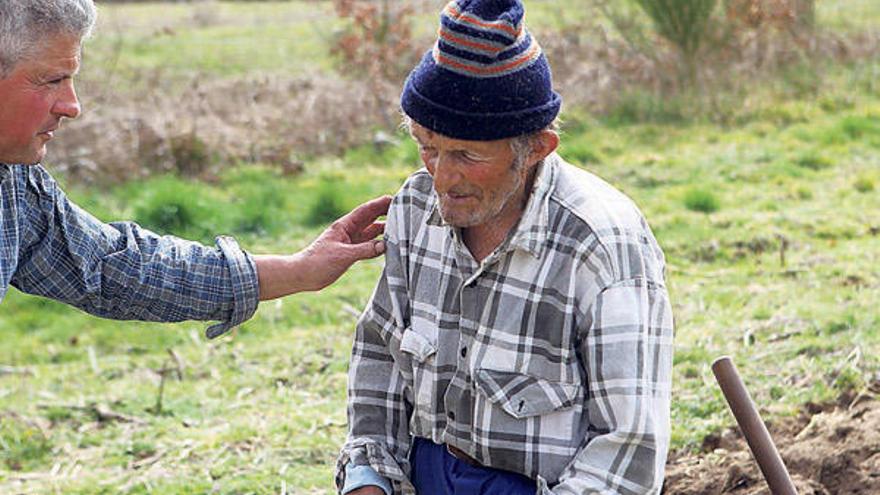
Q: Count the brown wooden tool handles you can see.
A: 1